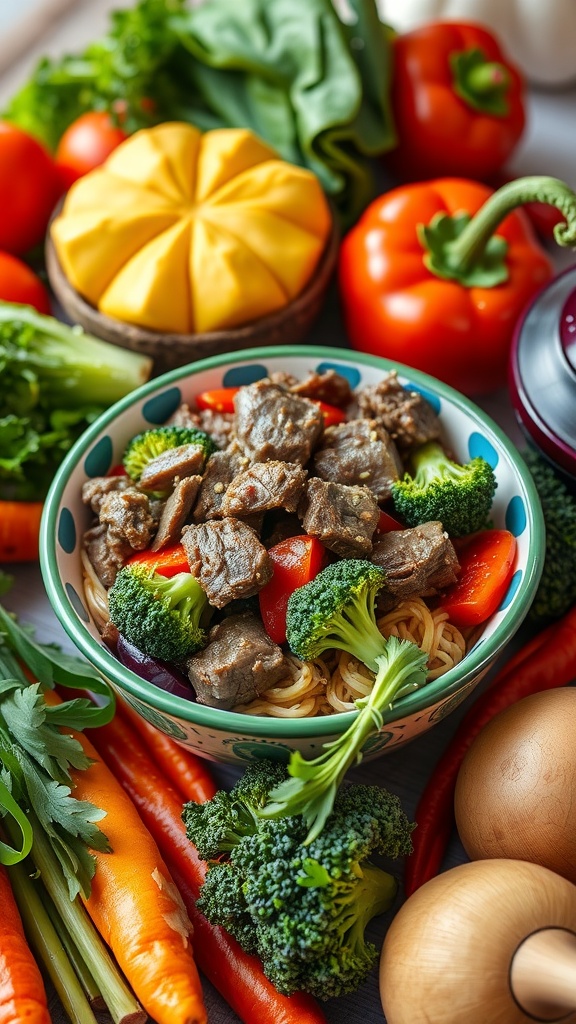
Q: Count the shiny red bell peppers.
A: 2